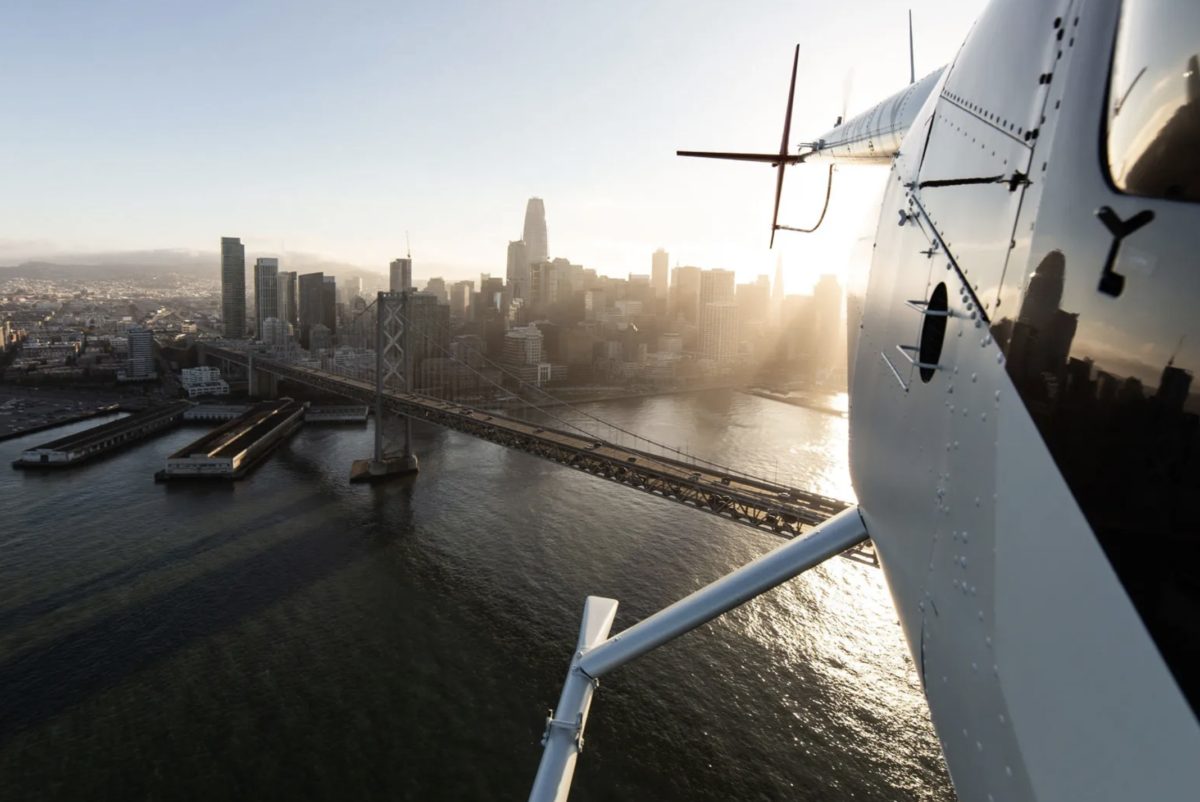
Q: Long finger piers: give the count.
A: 2